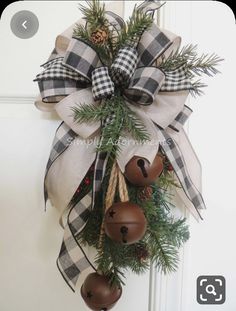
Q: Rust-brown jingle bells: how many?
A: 3